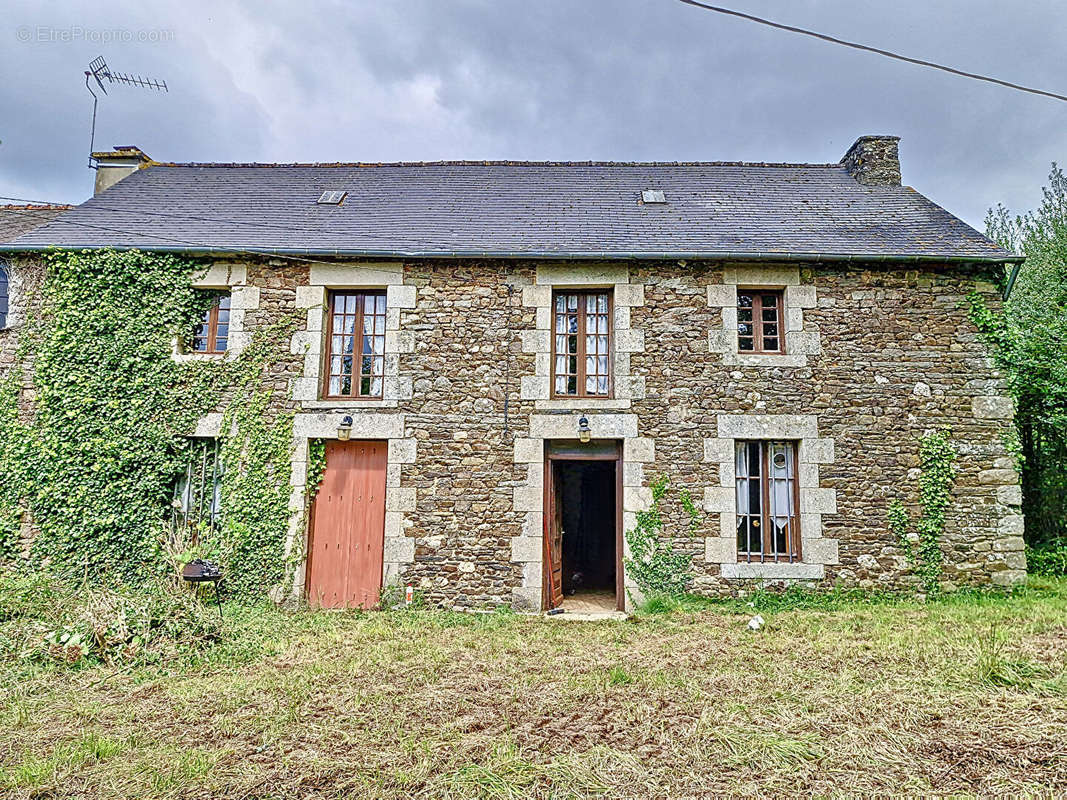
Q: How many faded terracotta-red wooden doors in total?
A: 1